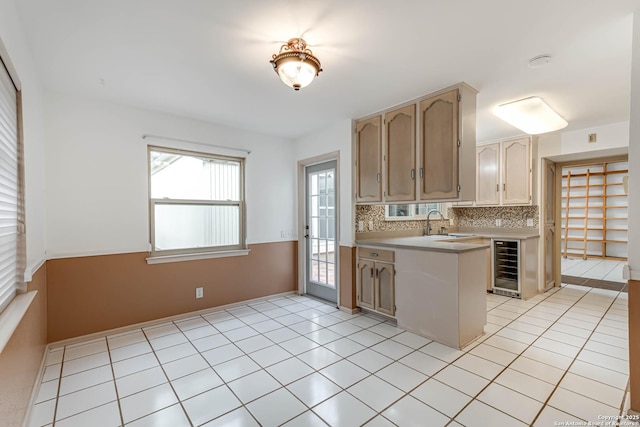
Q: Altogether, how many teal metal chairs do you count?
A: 0